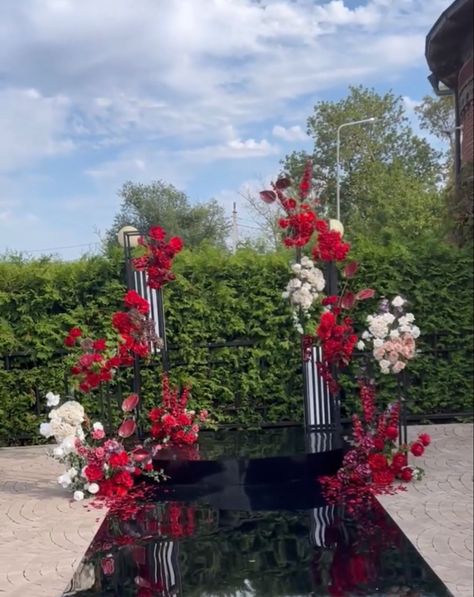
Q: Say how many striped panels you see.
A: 2